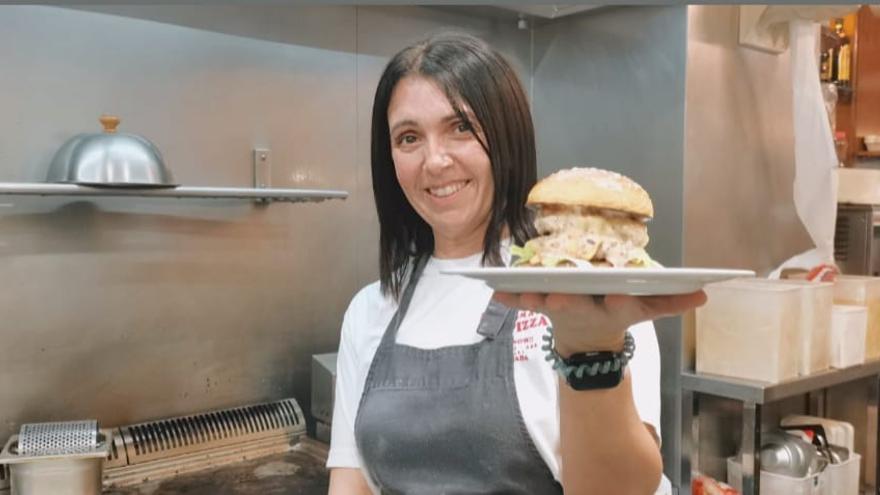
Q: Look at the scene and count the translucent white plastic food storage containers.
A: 4